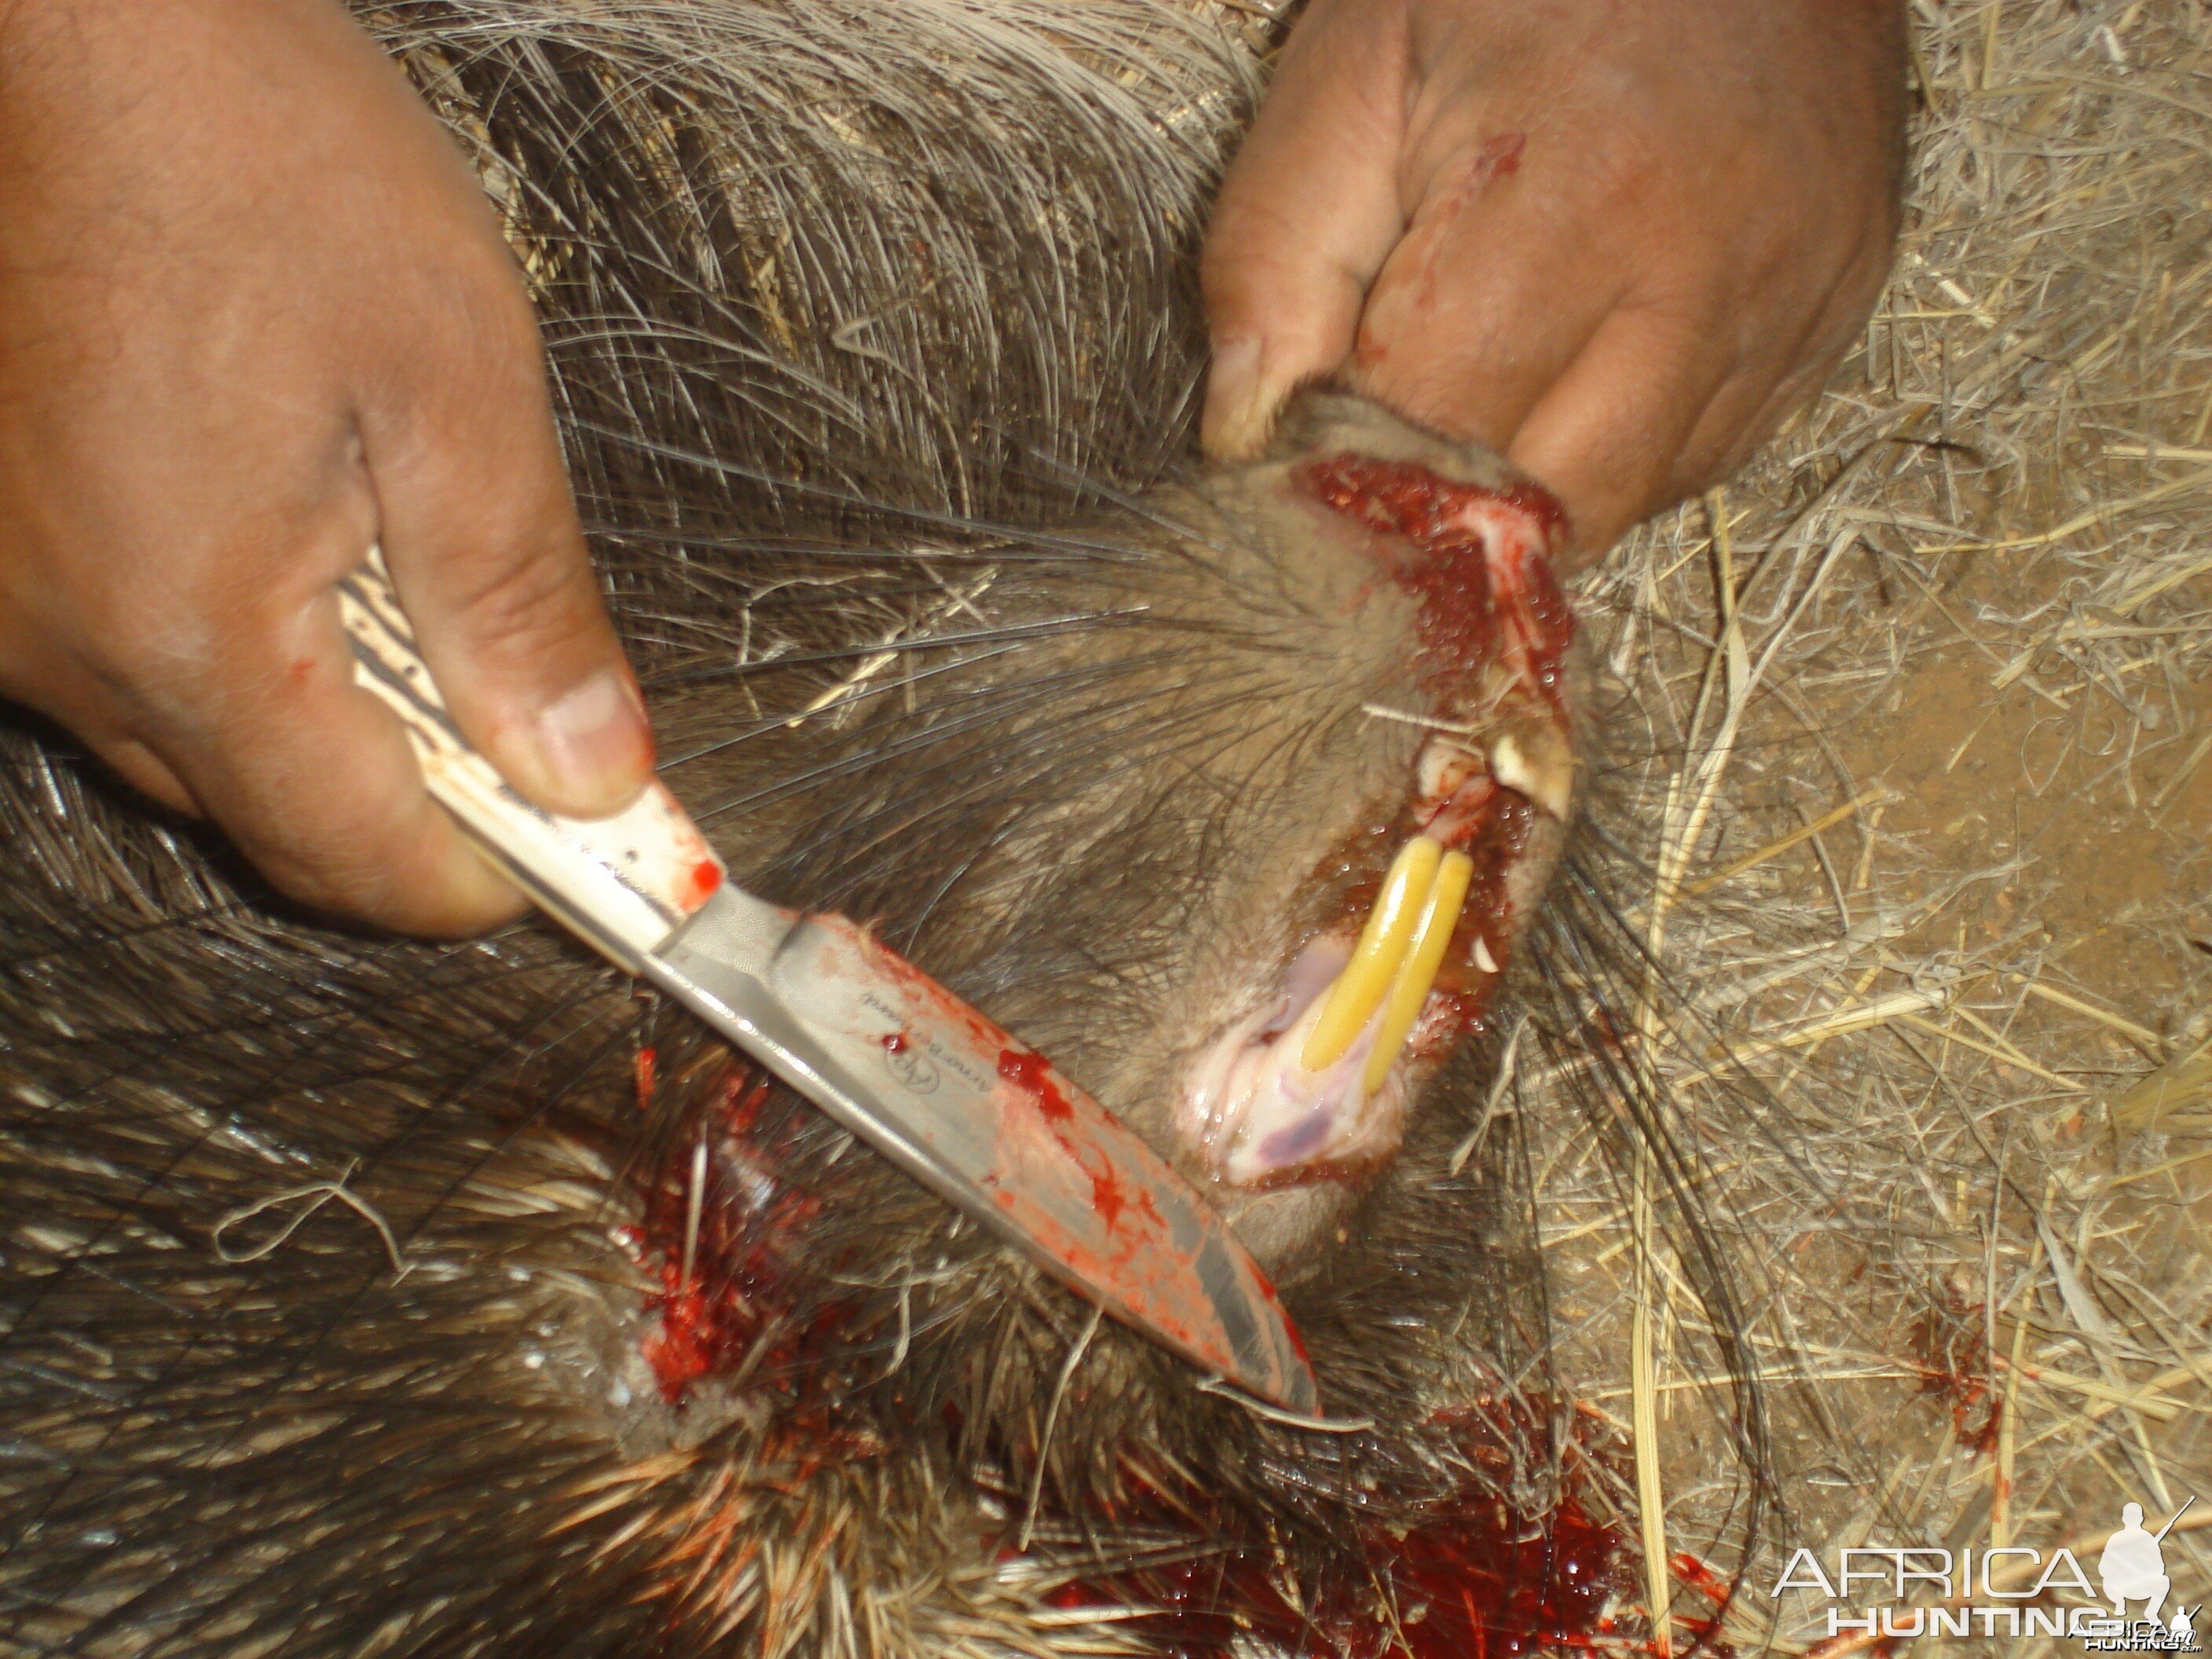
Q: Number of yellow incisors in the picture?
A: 2